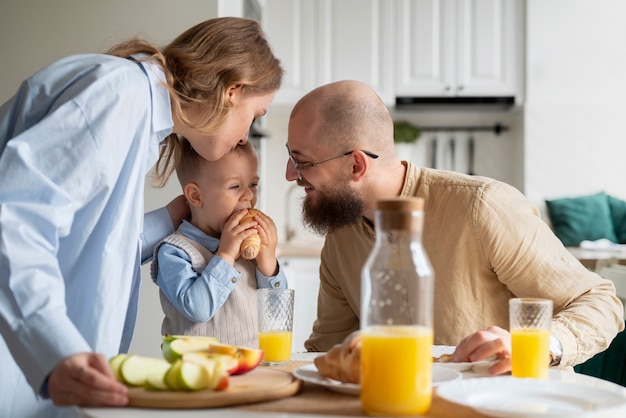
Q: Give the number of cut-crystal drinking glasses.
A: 2